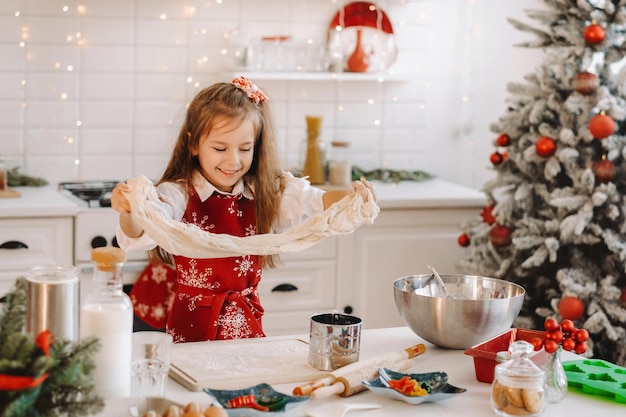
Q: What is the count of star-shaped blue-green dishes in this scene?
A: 2